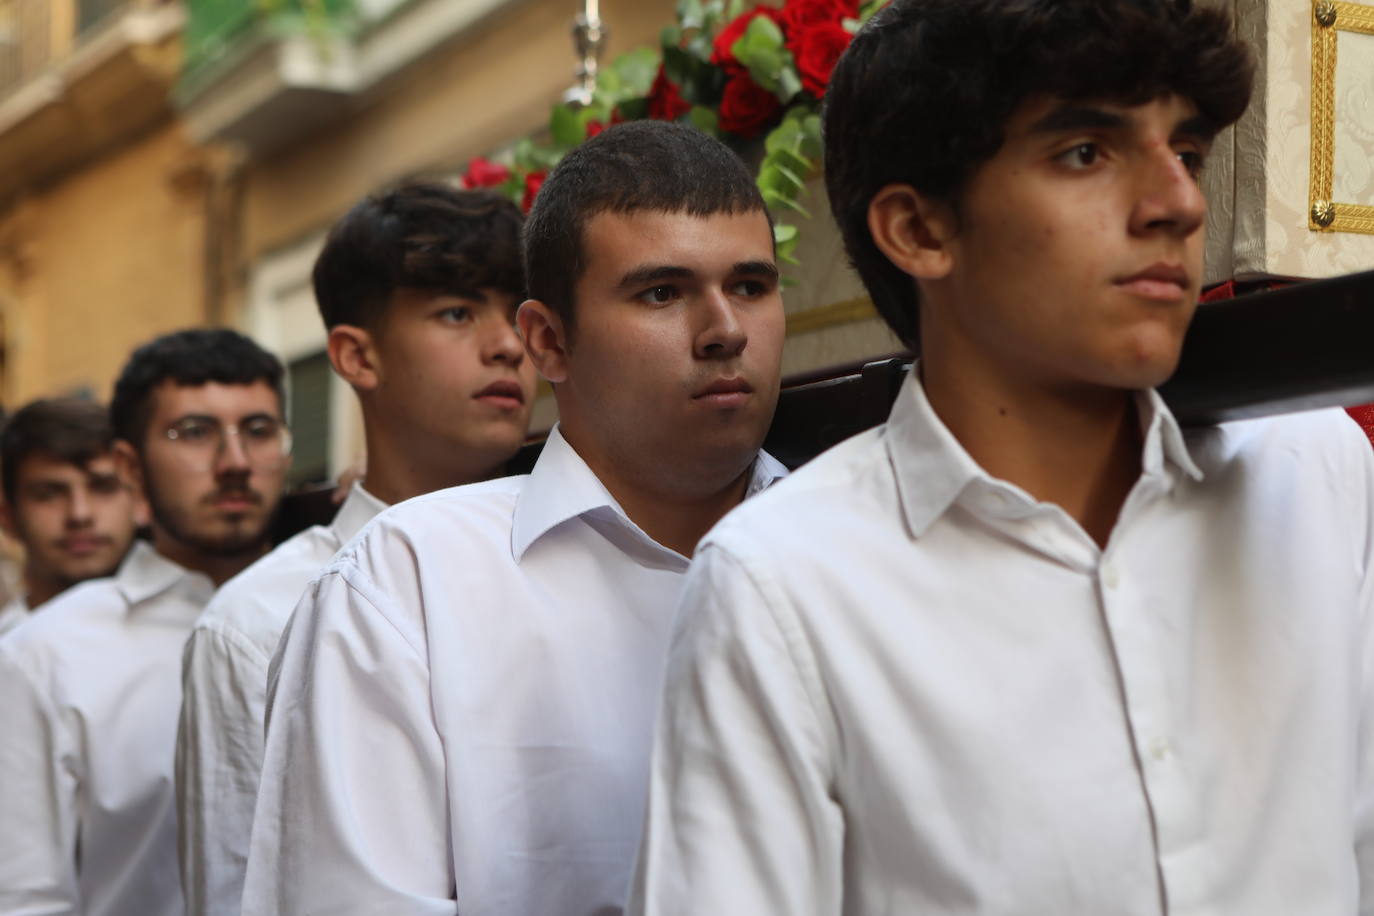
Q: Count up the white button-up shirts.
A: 5